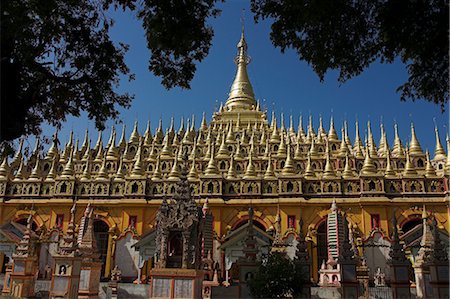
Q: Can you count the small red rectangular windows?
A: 4